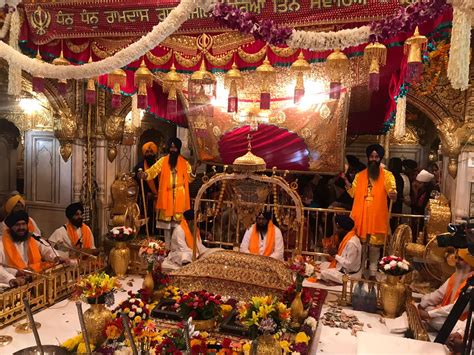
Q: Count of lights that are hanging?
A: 13